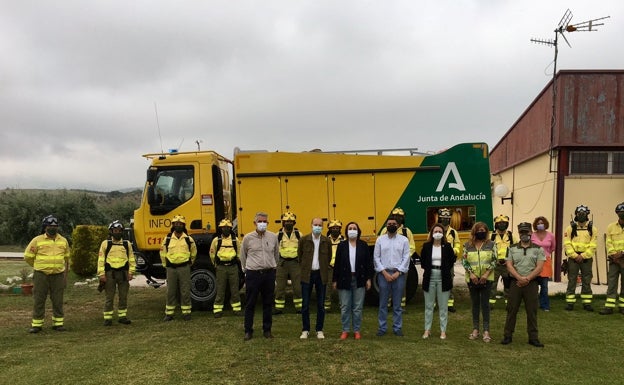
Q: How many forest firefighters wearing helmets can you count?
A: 11